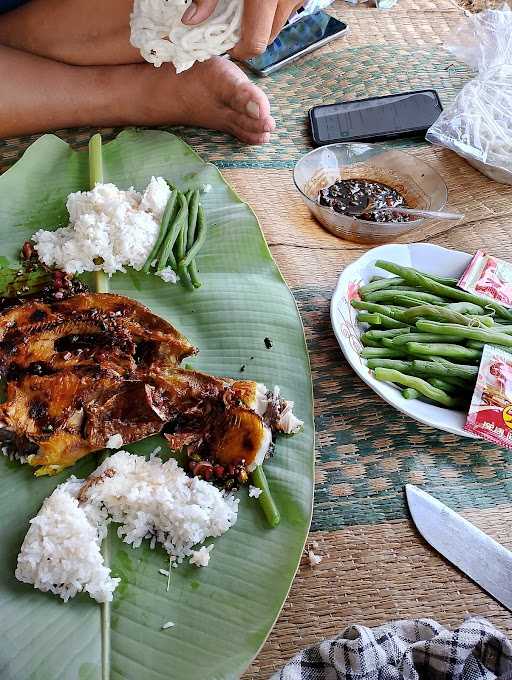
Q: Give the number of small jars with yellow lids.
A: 0